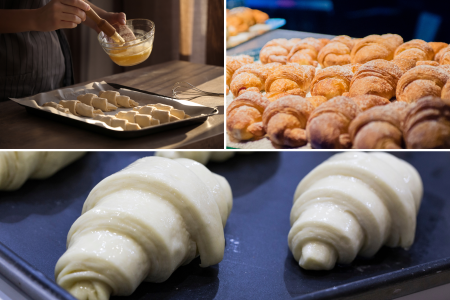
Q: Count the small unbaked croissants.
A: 8